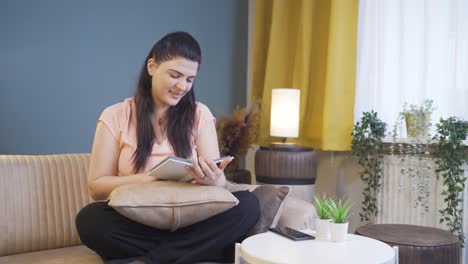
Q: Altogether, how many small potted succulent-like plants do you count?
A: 2